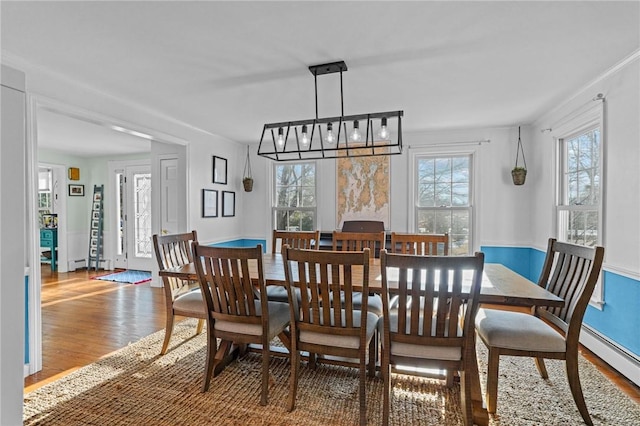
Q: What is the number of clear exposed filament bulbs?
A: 5